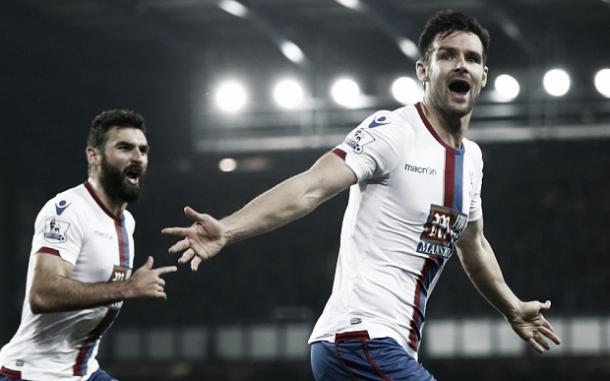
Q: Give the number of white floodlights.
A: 7